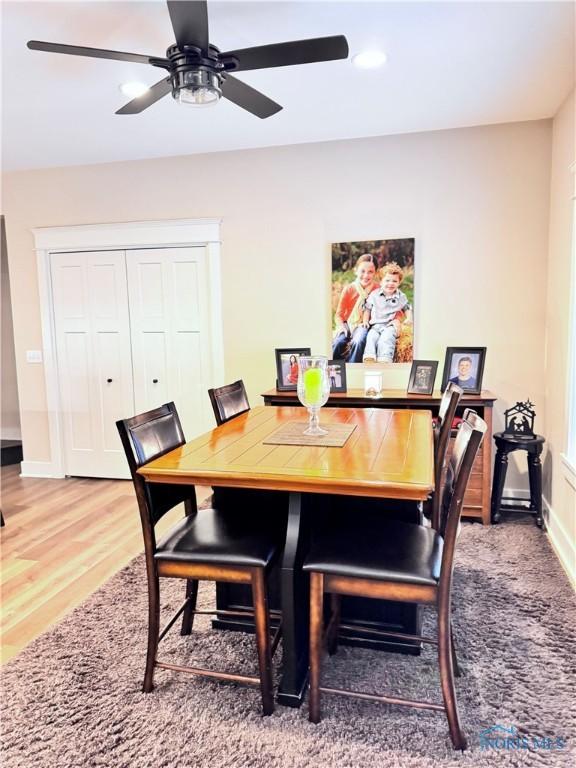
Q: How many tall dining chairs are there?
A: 4